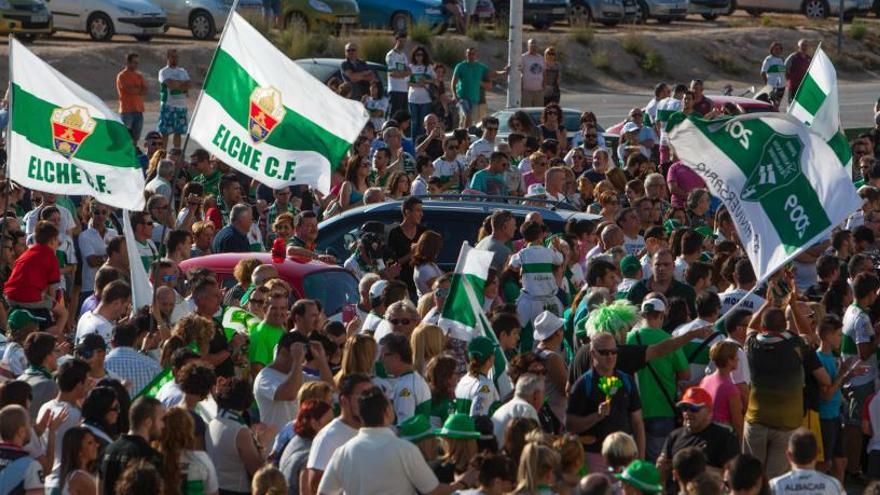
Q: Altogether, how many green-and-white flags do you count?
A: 5